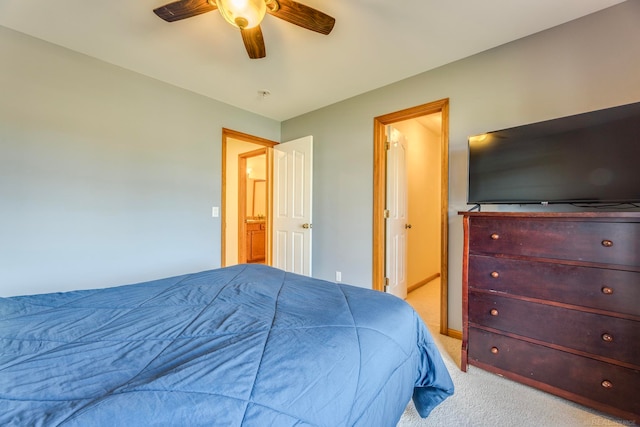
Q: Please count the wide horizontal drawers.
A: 4